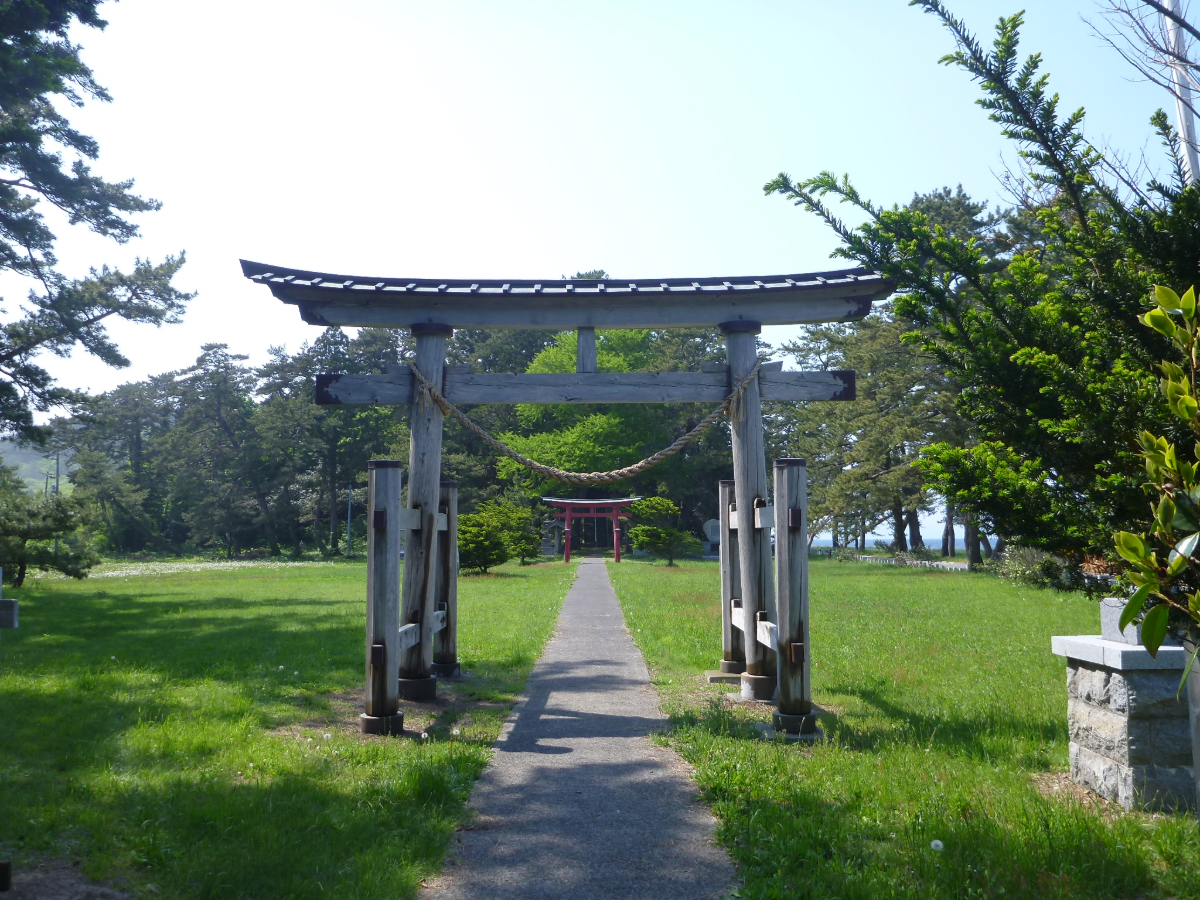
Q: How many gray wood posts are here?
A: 6